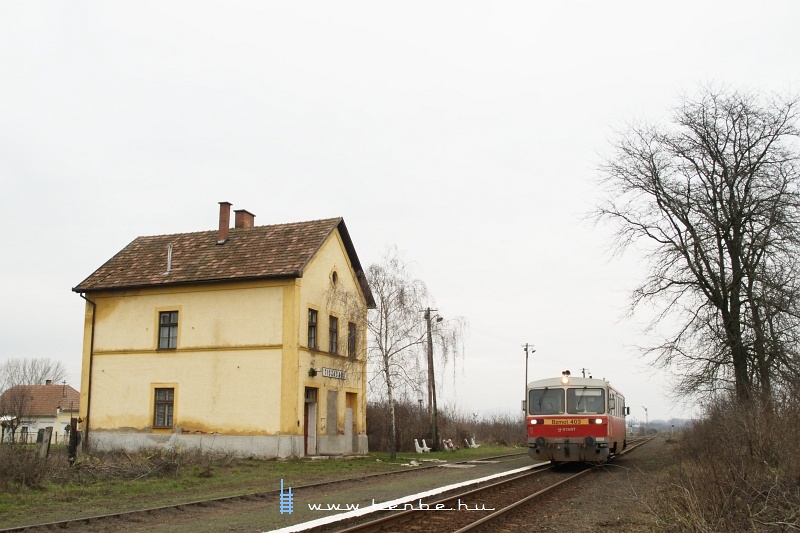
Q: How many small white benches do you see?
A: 3